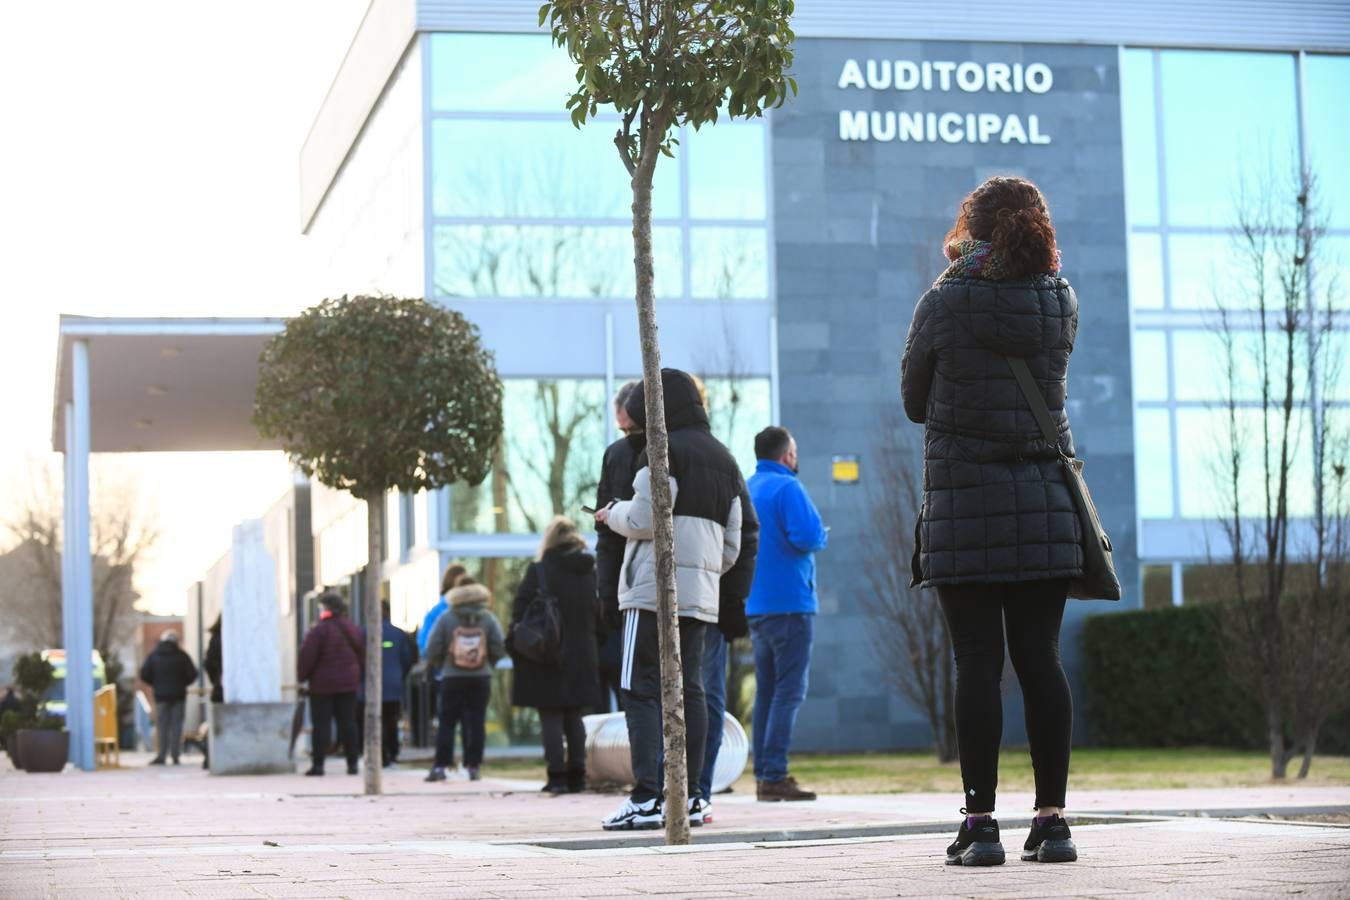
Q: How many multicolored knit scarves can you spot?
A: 1